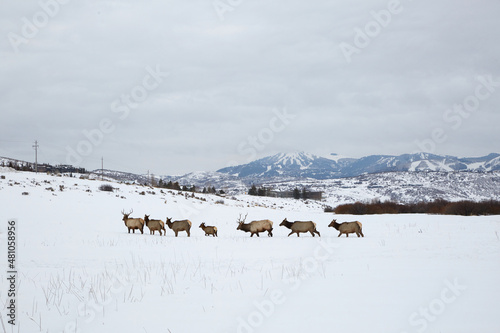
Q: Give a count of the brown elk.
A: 7